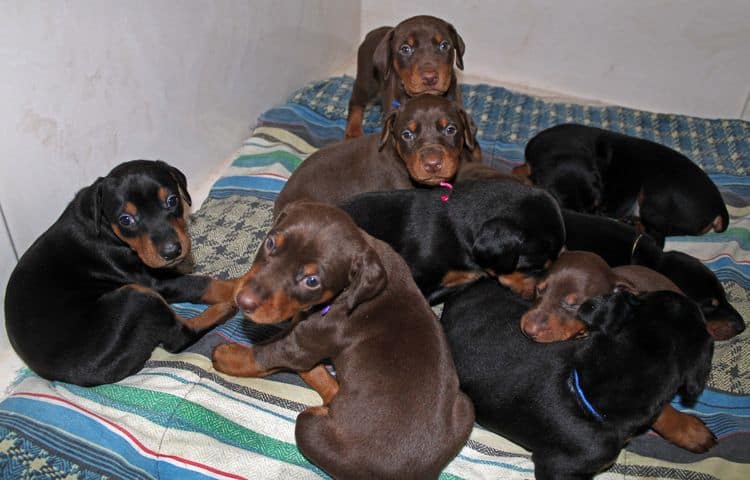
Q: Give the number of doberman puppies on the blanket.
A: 9